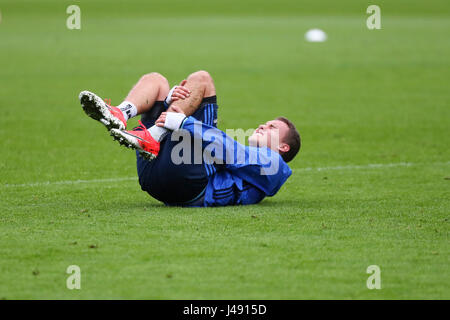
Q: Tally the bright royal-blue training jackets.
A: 1